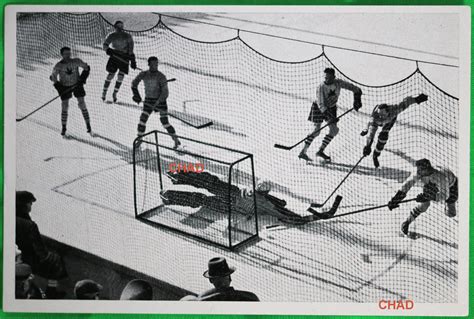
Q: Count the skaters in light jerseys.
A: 6